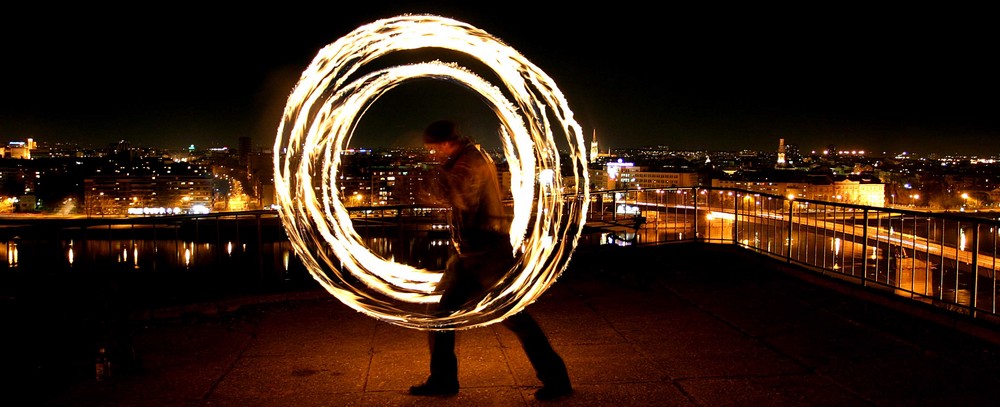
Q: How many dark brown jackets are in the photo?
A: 1